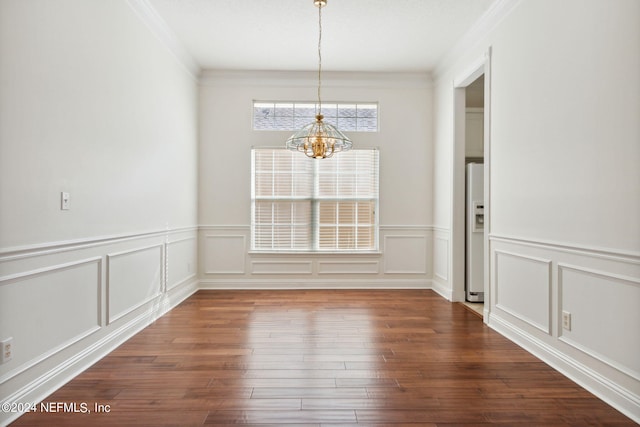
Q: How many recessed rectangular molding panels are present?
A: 10